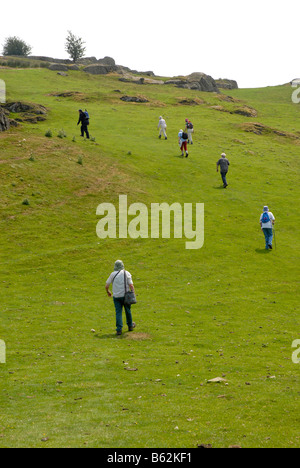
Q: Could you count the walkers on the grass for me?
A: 7